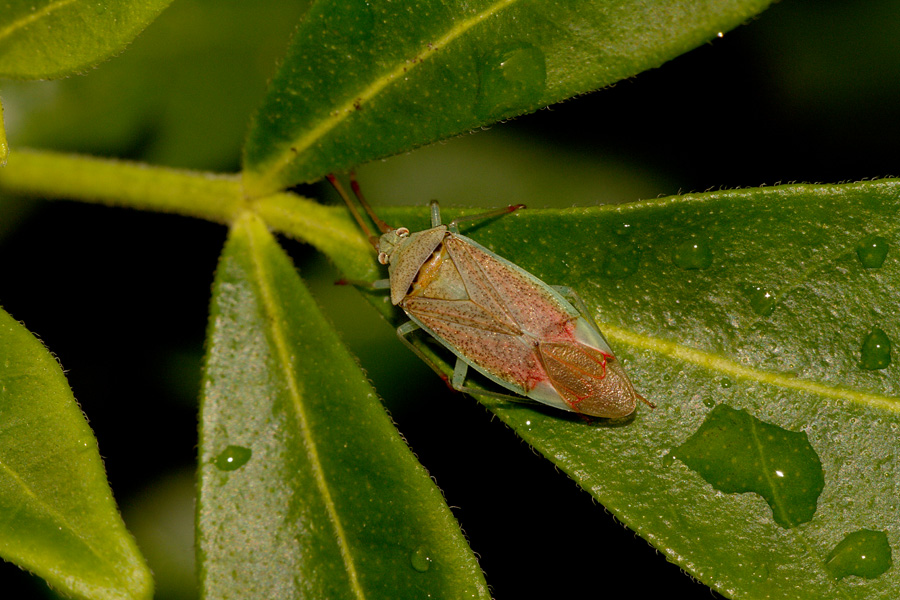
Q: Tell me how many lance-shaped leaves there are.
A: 5